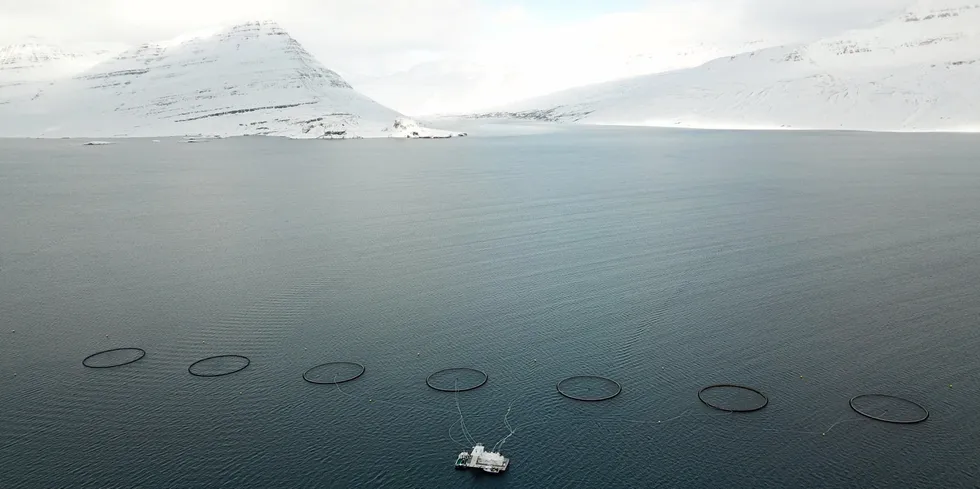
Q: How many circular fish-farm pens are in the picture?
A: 7